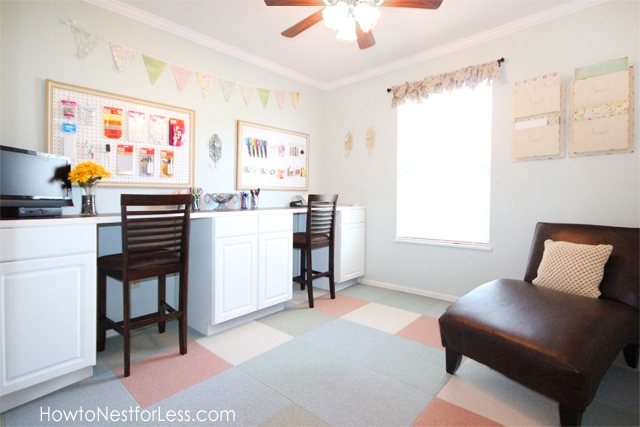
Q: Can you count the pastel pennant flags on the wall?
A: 10